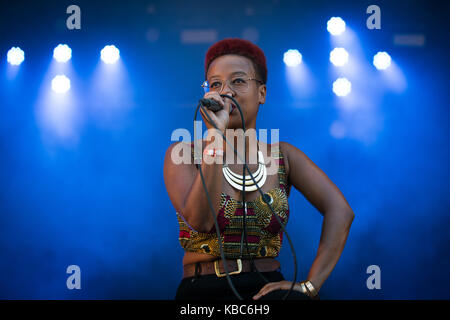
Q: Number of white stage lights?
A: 9